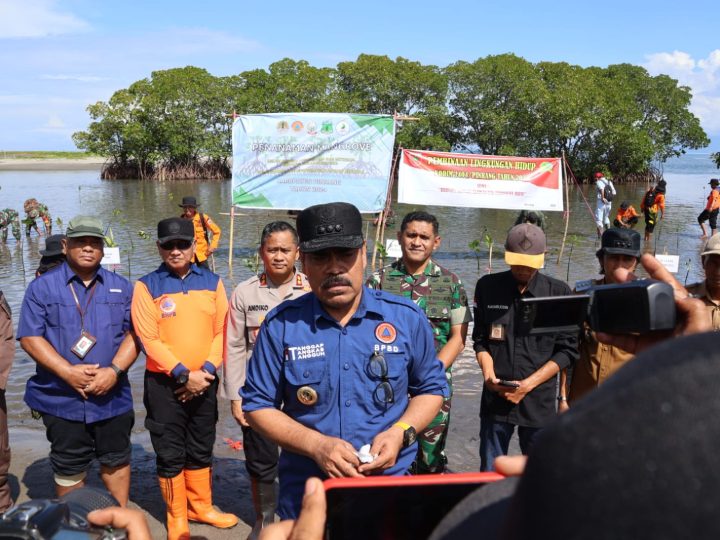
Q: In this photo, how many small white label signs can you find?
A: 3